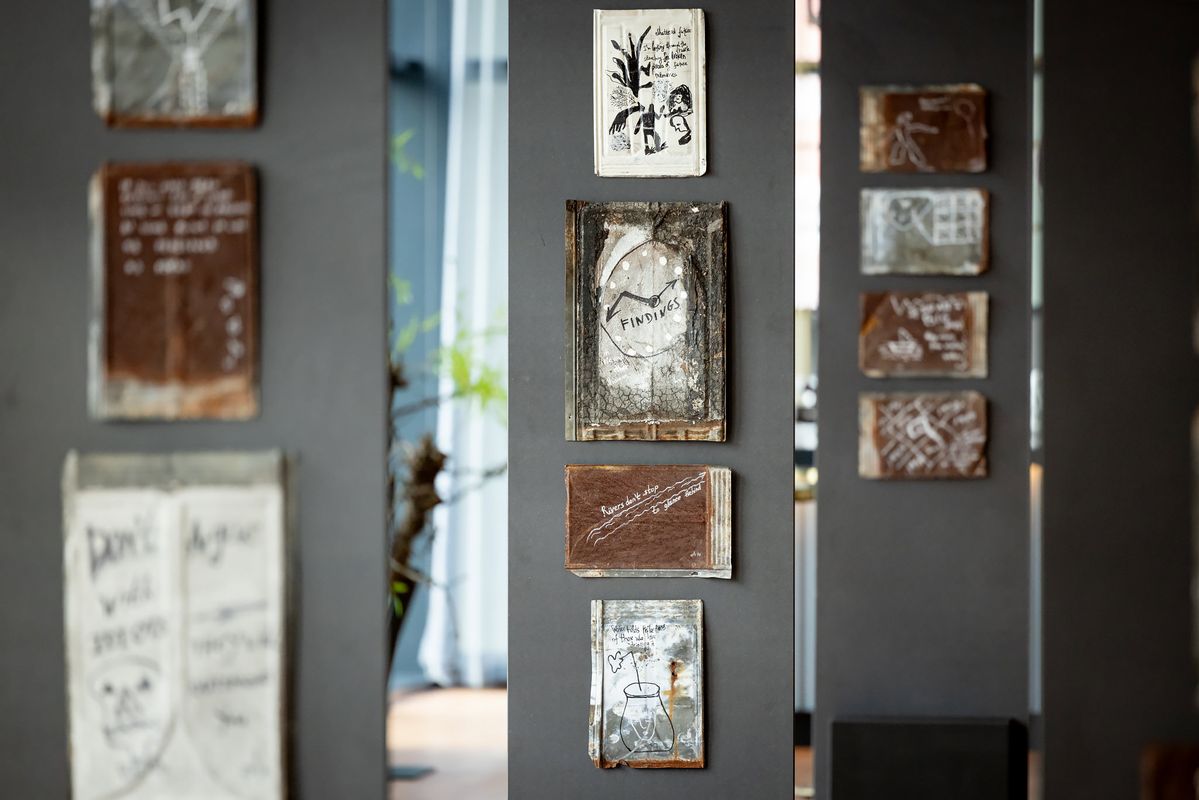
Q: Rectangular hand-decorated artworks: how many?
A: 11